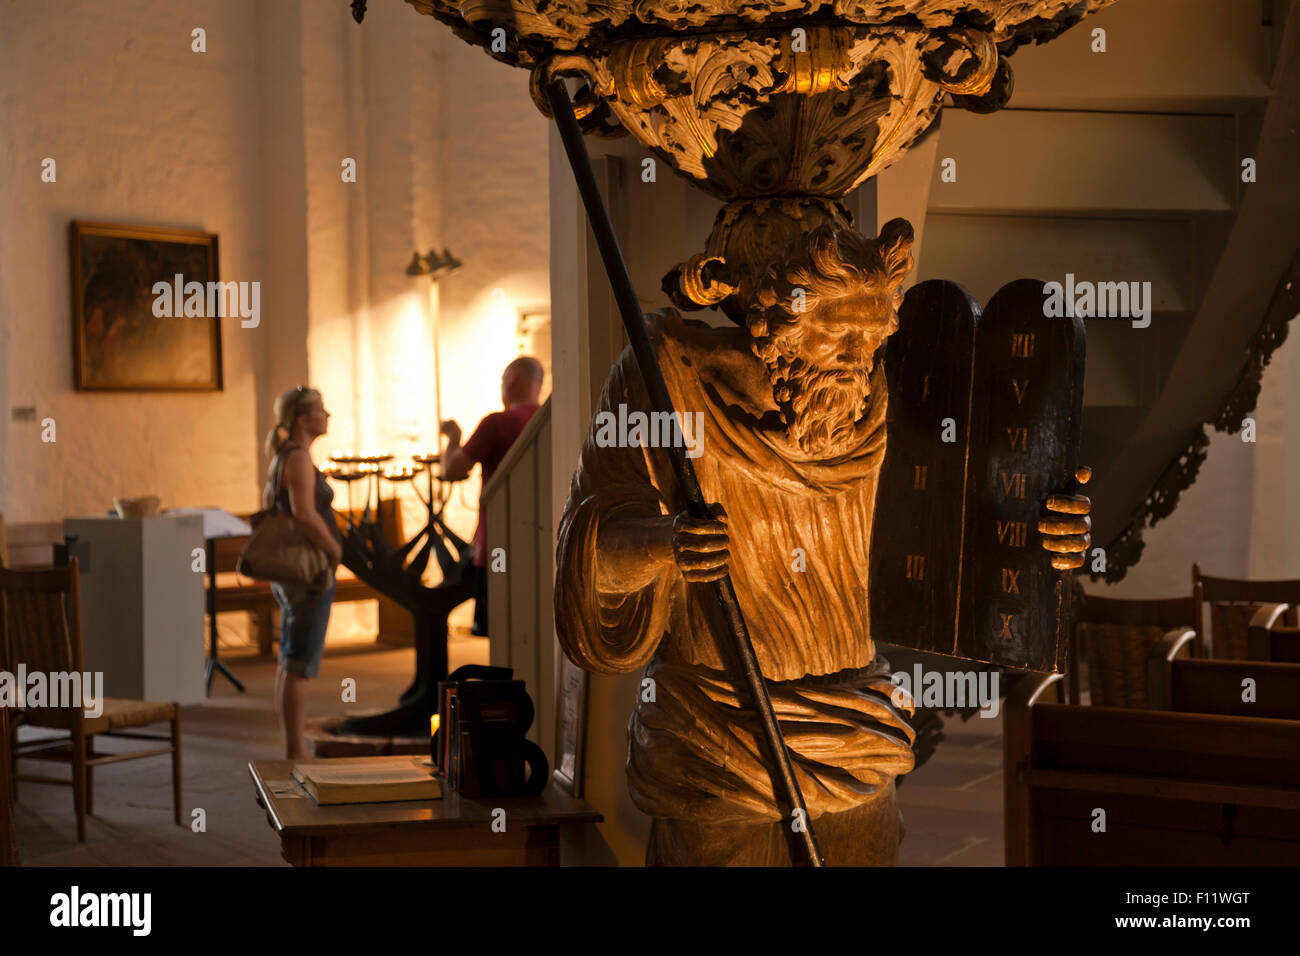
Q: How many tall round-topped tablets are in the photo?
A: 2